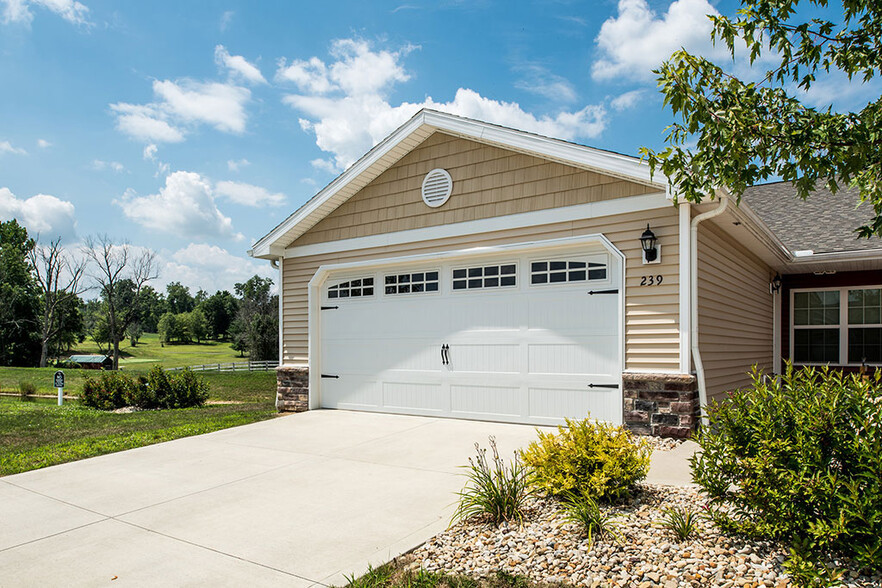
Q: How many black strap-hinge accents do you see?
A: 4